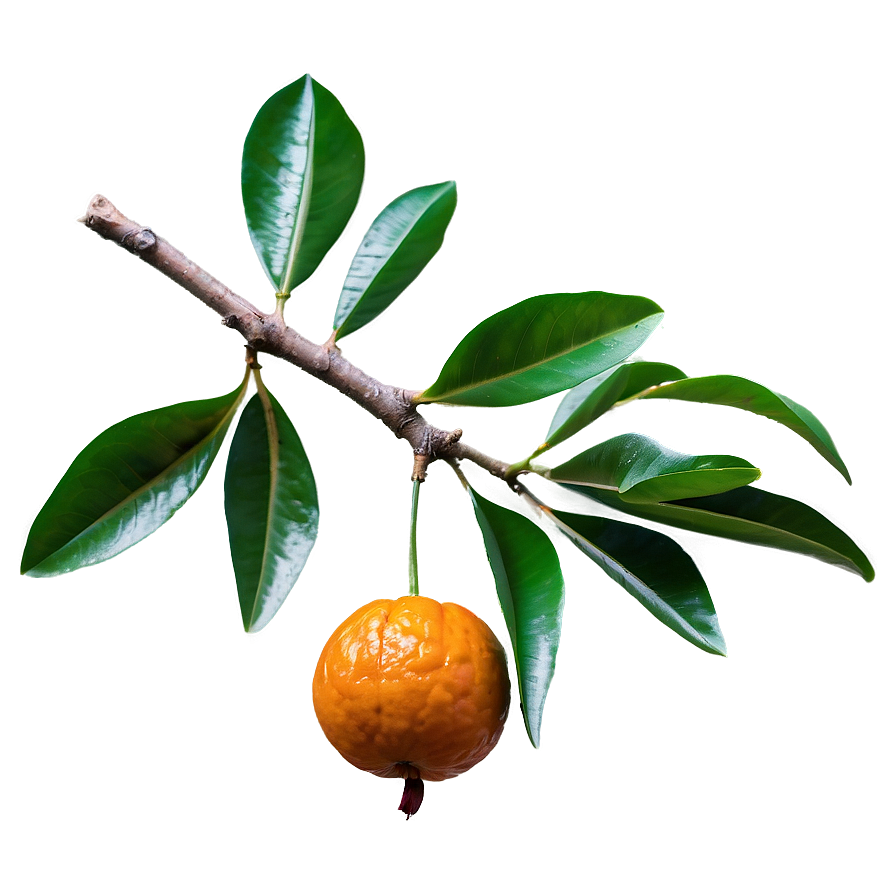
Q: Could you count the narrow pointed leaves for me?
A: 11